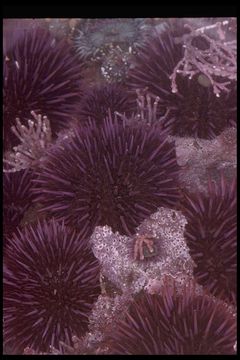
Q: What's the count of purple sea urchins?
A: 8